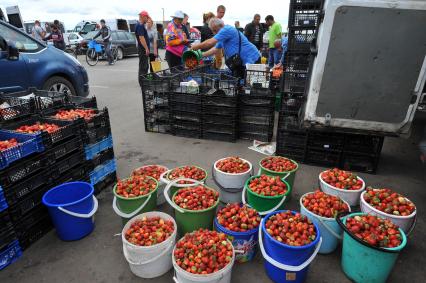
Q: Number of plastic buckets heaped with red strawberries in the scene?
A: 15